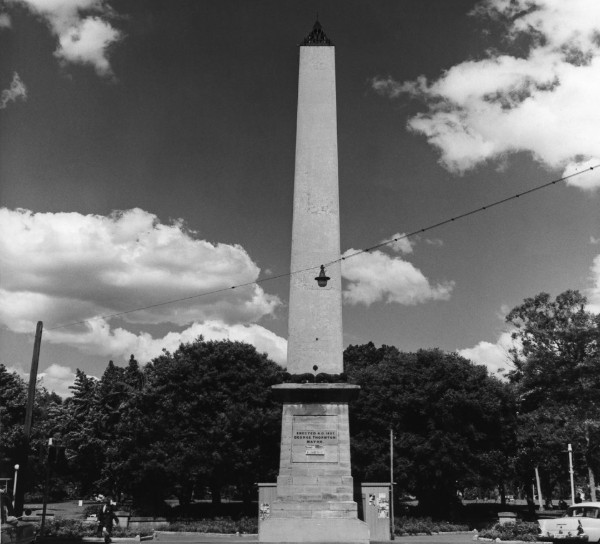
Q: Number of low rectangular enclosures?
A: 2